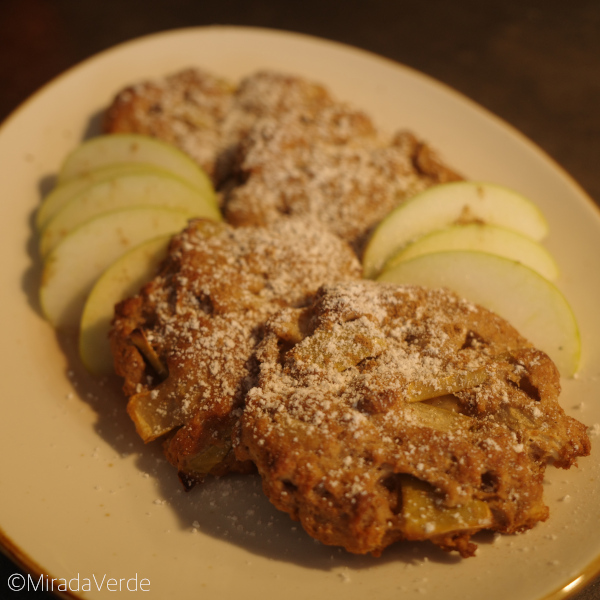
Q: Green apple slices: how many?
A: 8